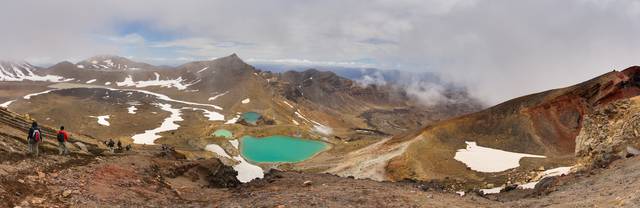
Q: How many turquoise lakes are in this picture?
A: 3